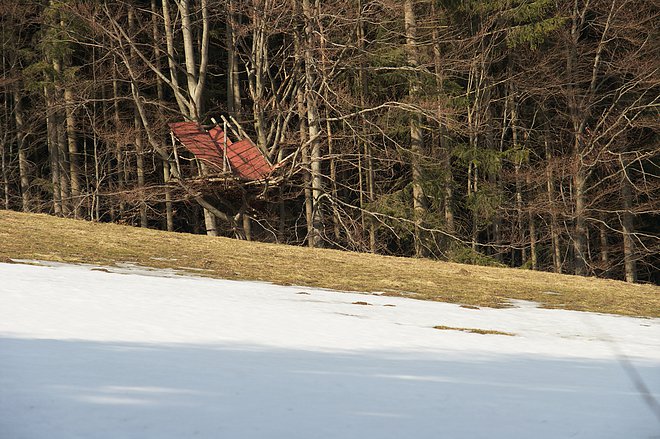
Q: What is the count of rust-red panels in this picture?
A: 2